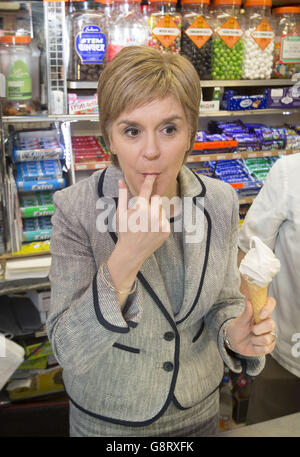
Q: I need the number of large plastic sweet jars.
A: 8